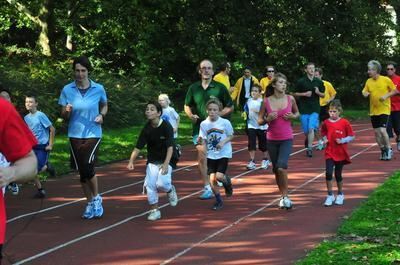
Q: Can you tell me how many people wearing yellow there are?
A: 5